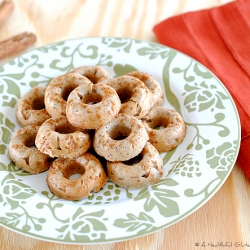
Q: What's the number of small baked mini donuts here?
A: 12